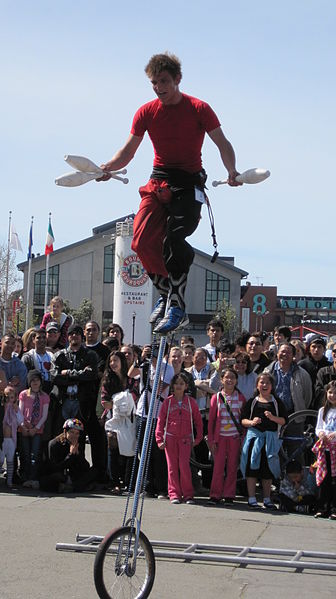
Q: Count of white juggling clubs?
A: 3